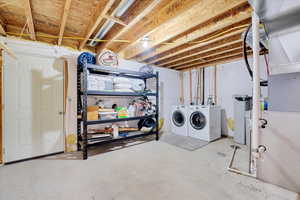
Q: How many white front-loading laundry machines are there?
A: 2